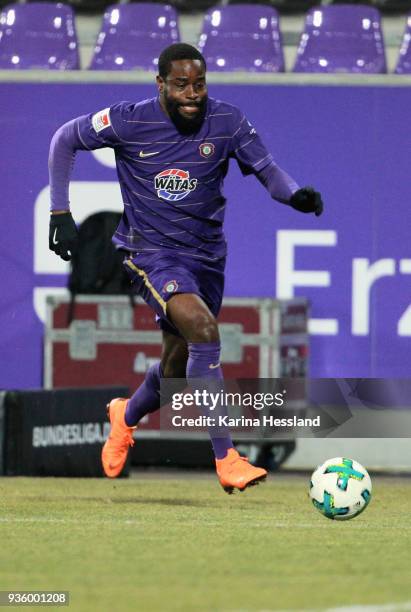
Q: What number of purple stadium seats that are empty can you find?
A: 5